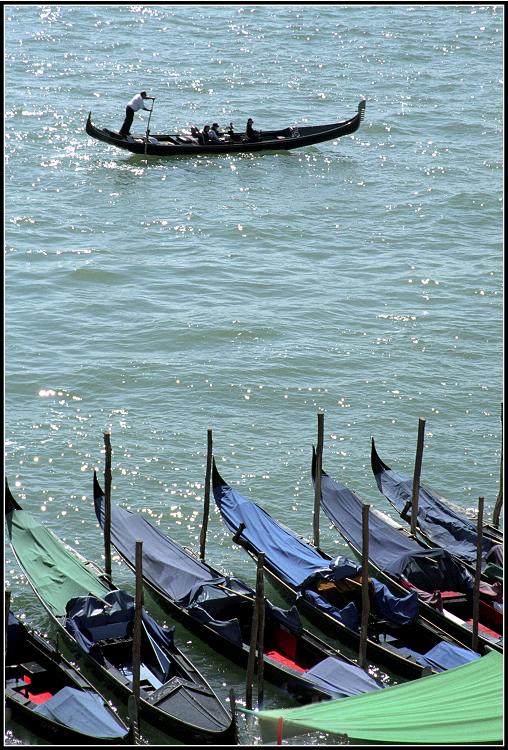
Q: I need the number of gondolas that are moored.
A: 6